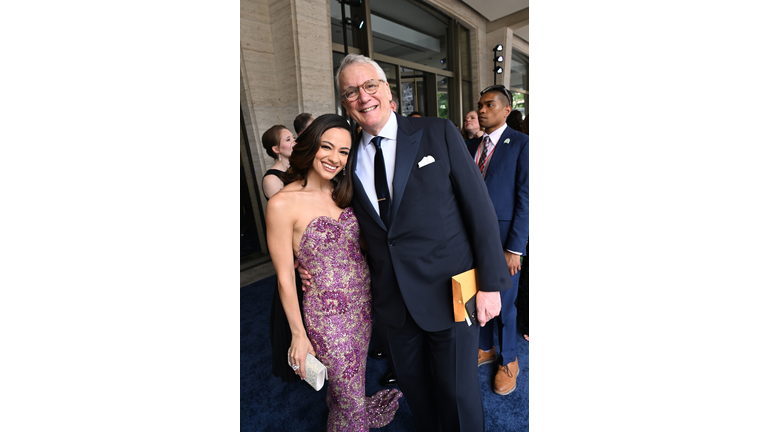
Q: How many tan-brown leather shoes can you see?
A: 2